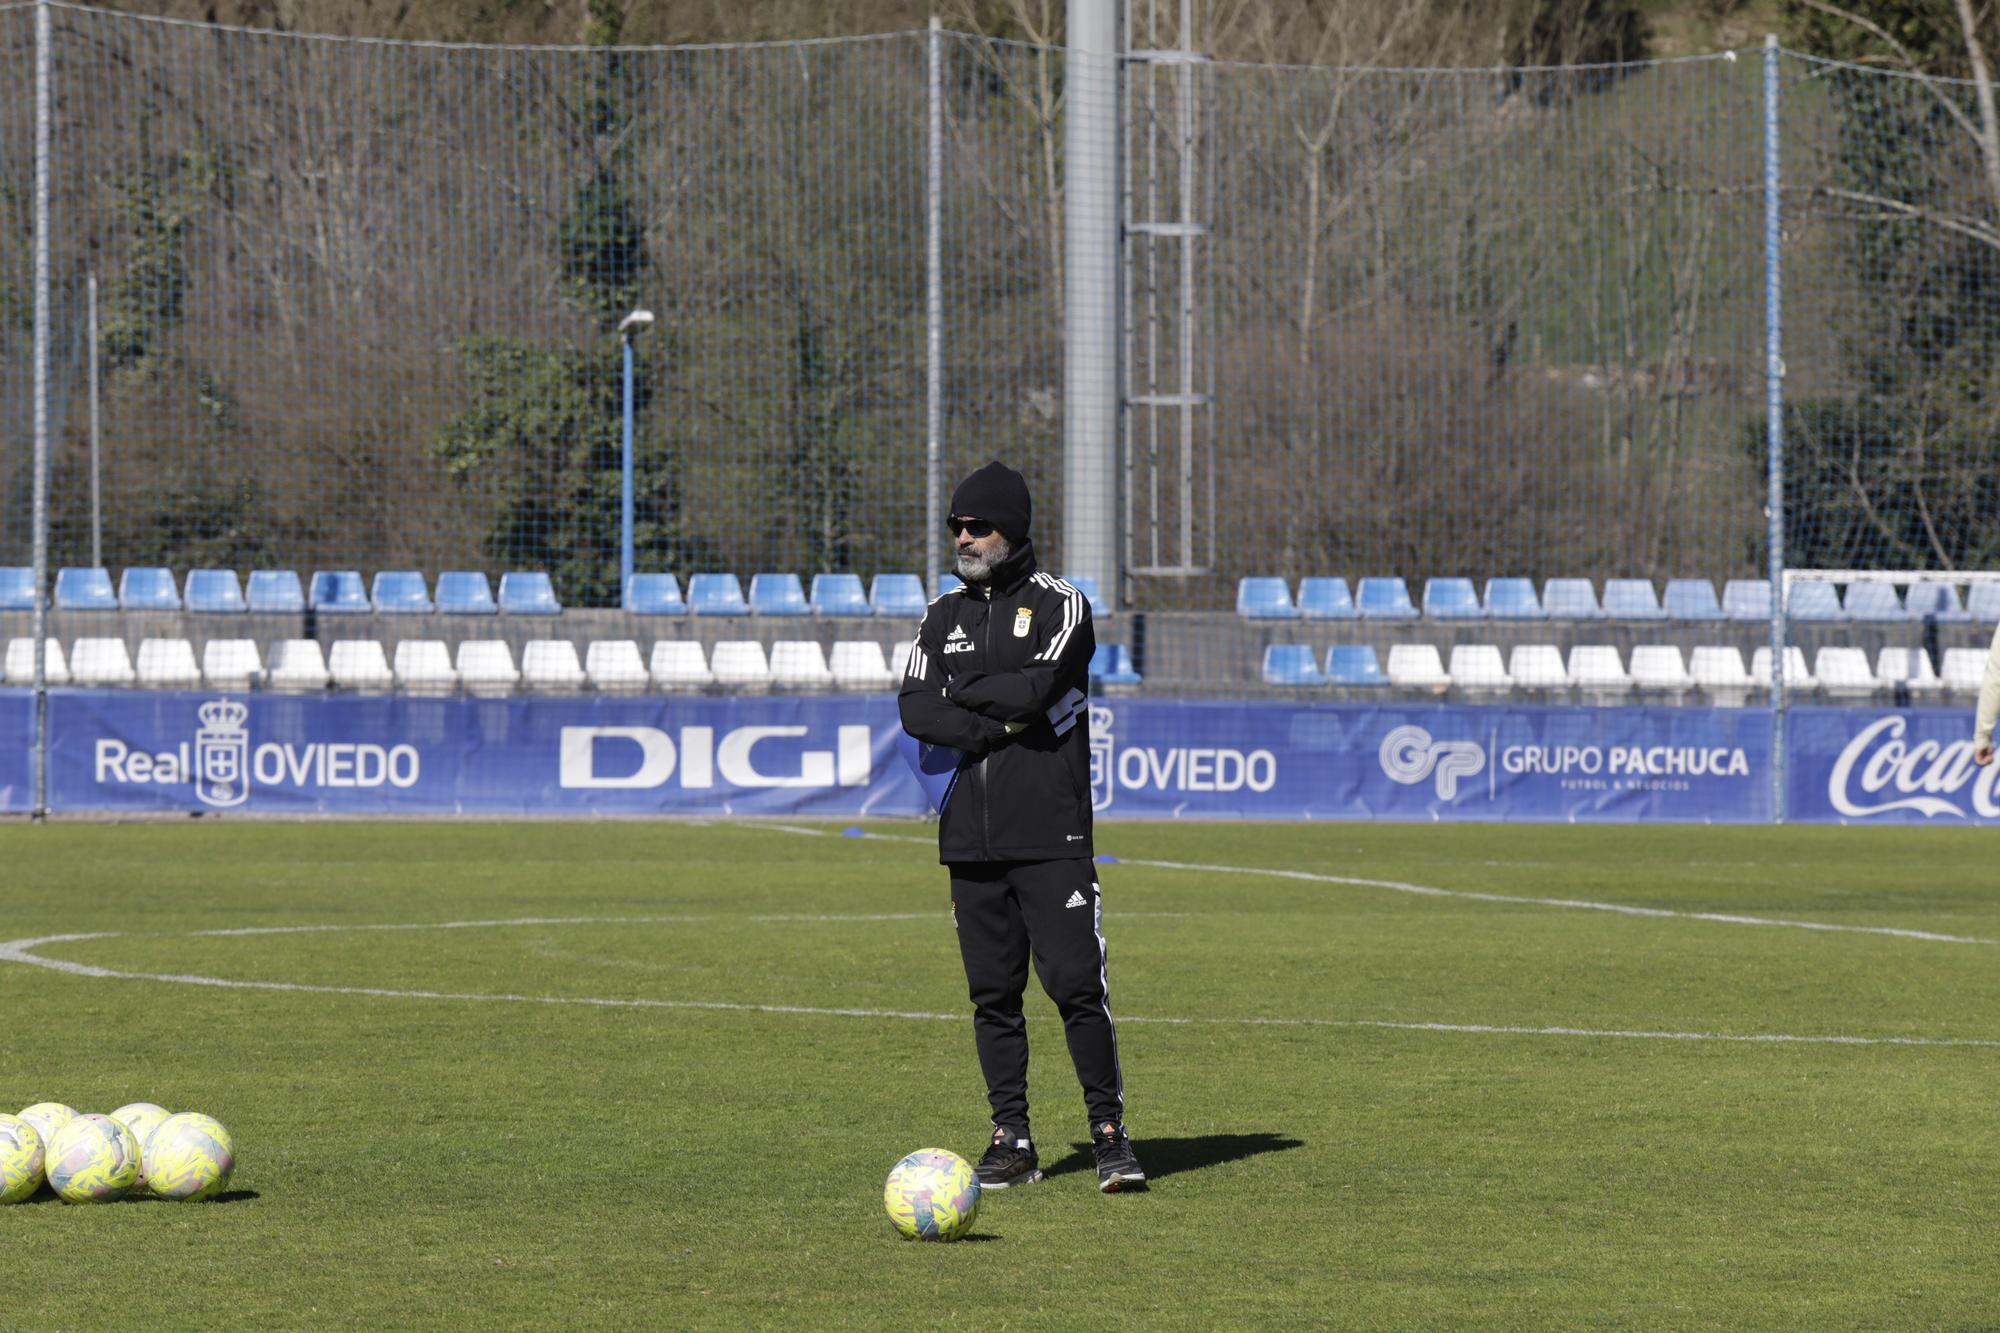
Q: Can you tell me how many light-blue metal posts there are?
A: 2